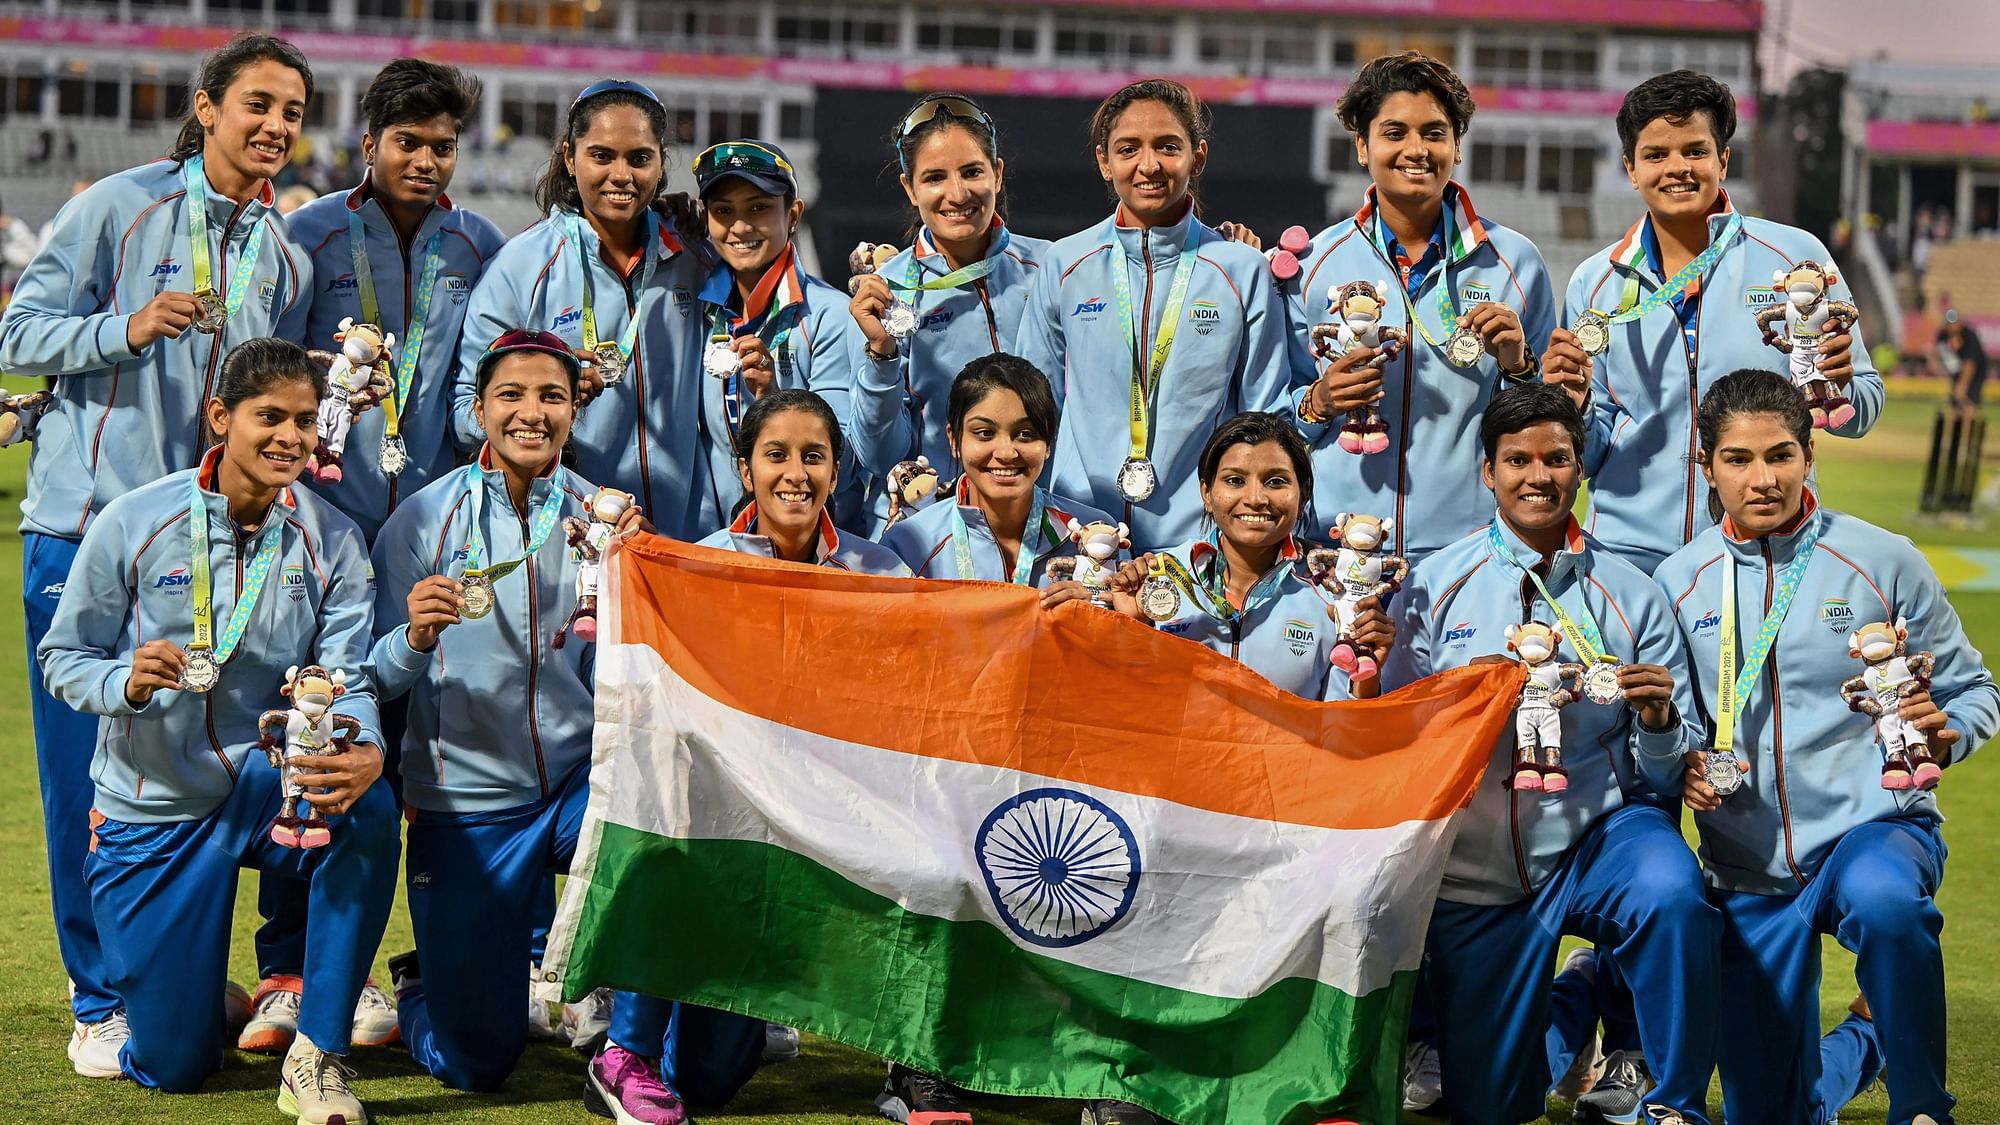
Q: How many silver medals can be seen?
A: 13